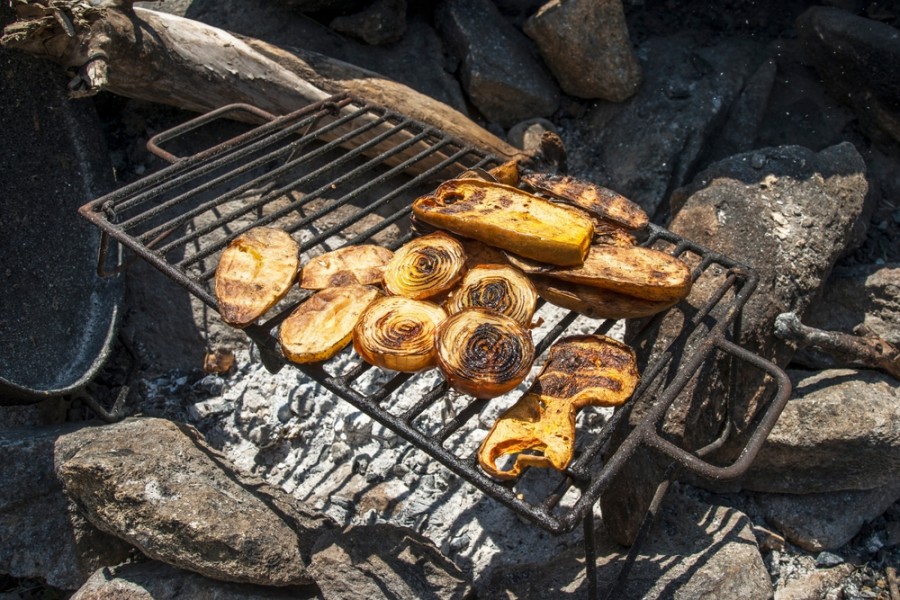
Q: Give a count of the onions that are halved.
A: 4